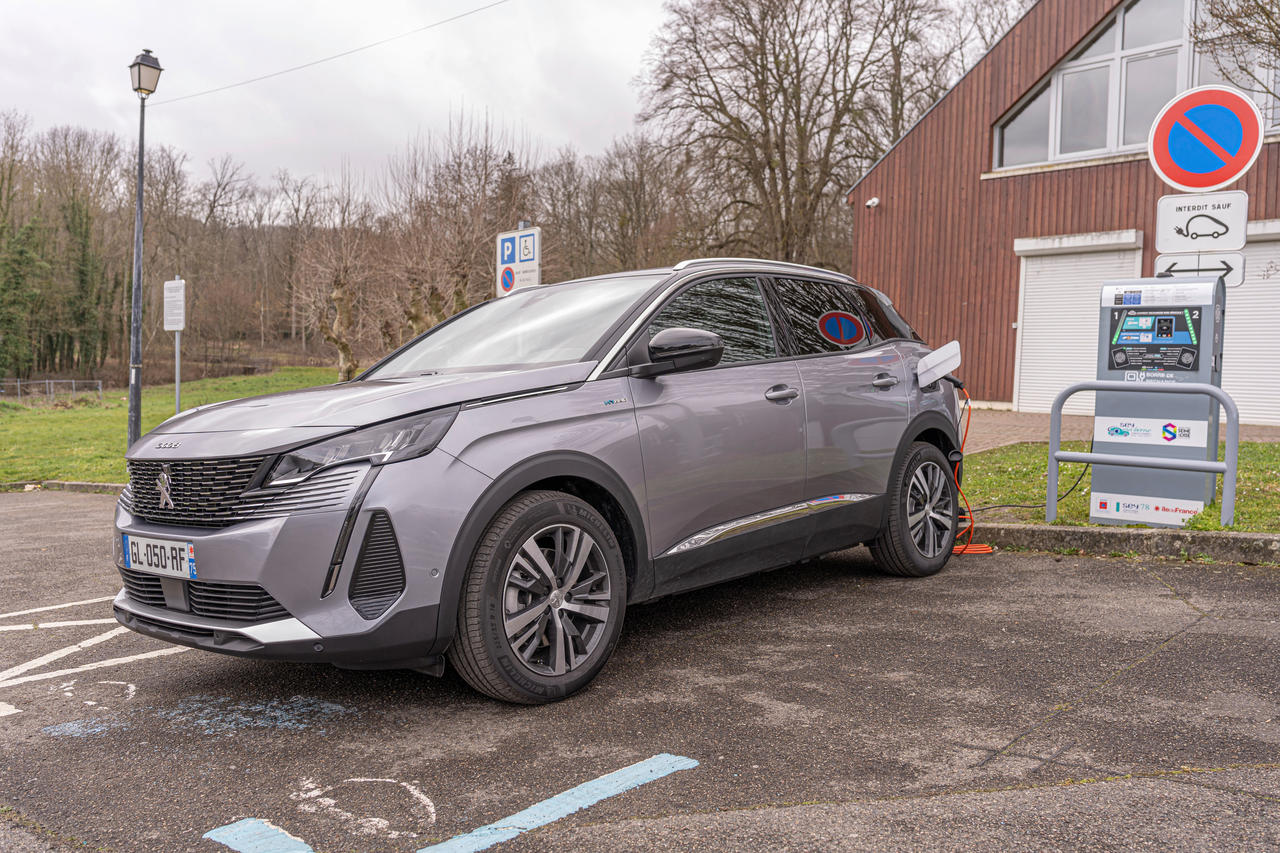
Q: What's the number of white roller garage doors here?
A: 2